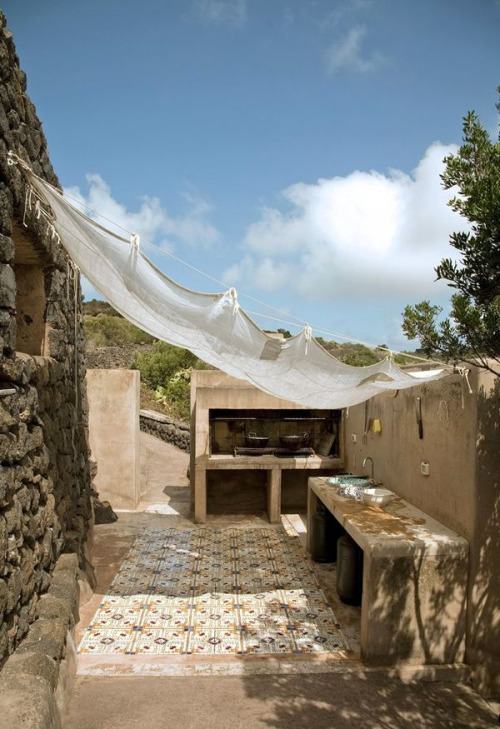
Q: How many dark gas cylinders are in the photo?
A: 2